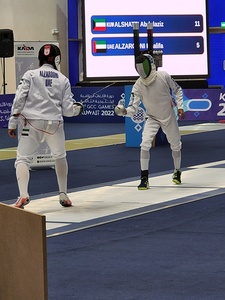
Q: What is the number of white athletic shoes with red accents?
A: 2